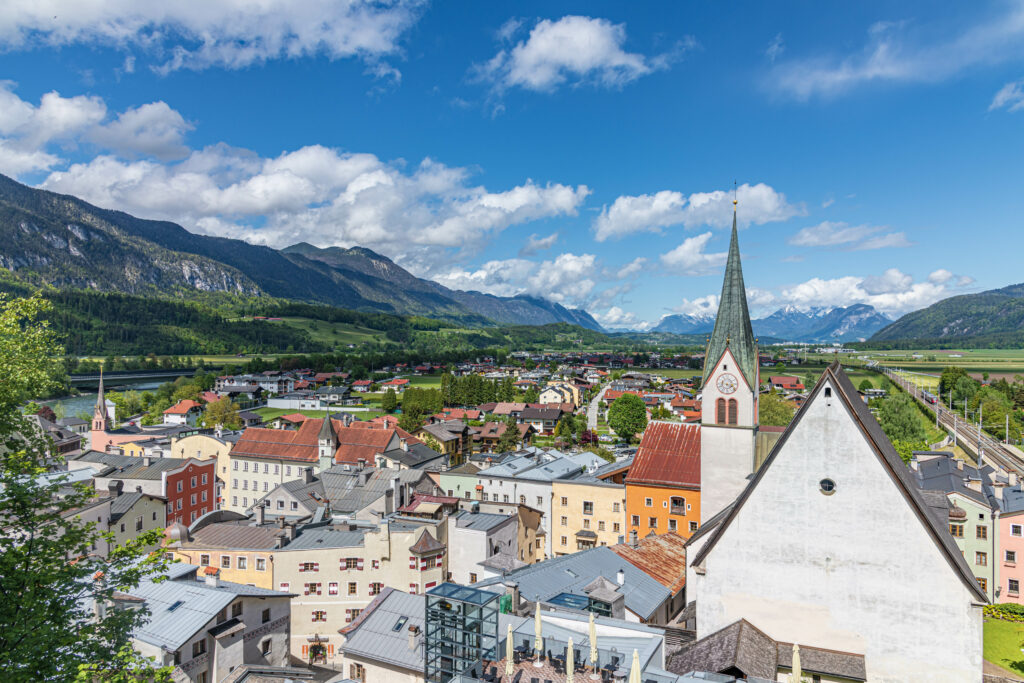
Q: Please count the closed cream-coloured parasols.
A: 6